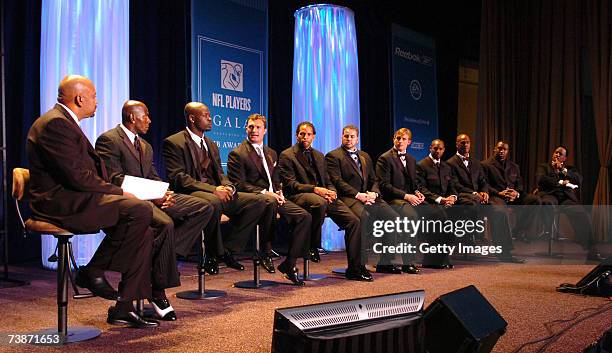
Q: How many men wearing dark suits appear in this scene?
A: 11